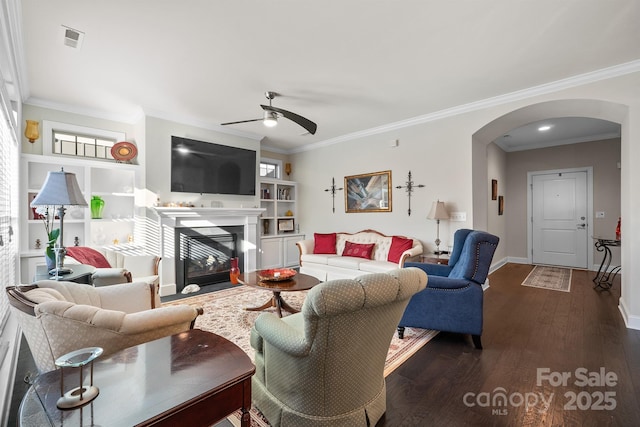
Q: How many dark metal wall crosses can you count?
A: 2